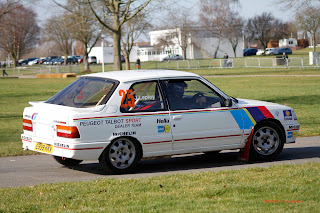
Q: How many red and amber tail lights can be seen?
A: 2